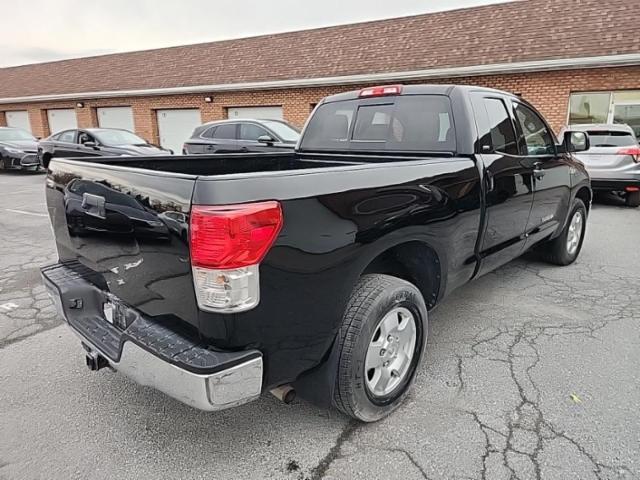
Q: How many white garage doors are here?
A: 5